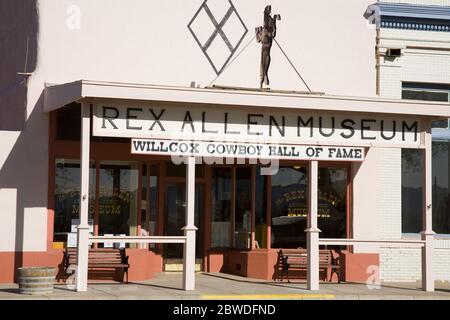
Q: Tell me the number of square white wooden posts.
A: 4